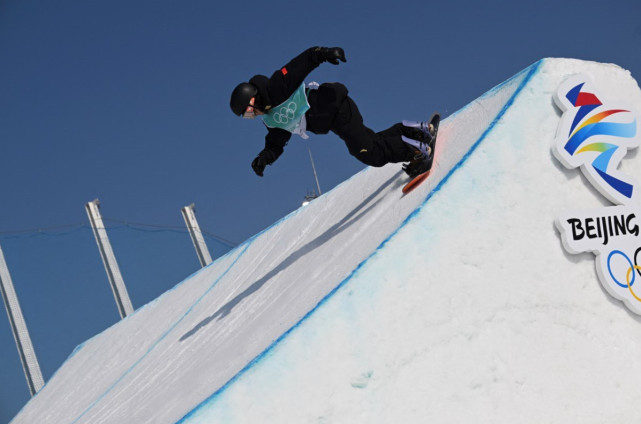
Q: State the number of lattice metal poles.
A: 3